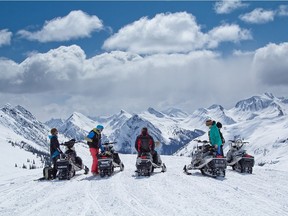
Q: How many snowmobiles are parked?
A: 5